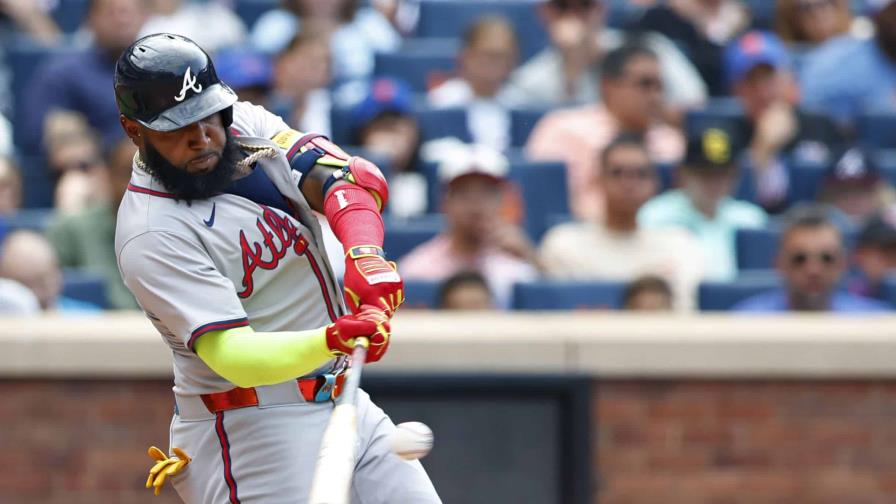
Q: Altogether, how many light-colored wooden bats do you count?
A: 1